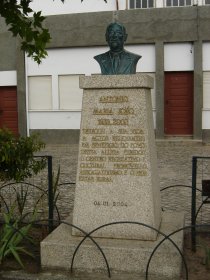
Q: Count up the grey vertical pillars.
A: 3